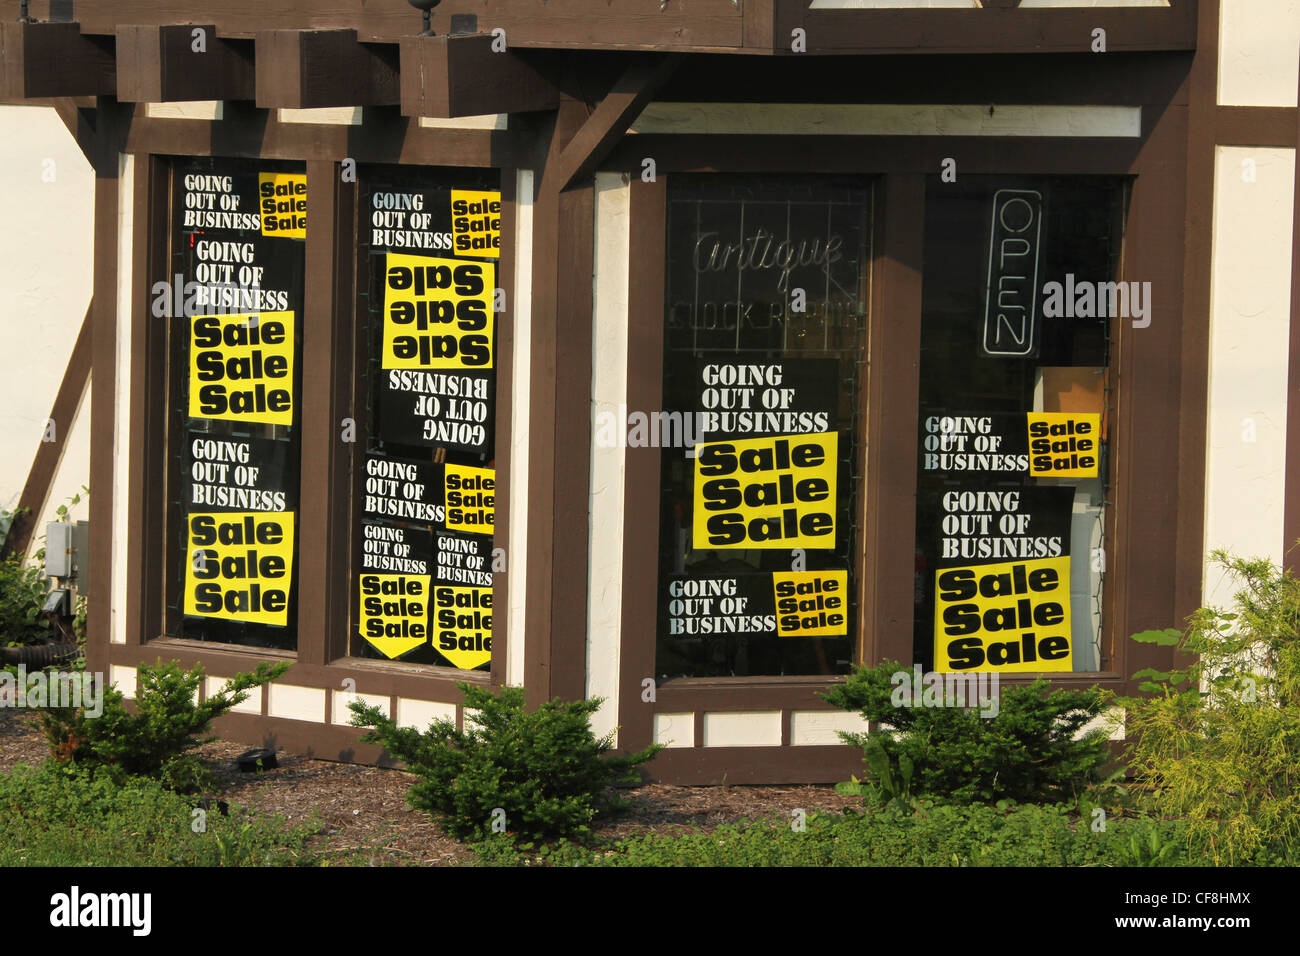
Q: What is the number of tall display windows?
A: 4